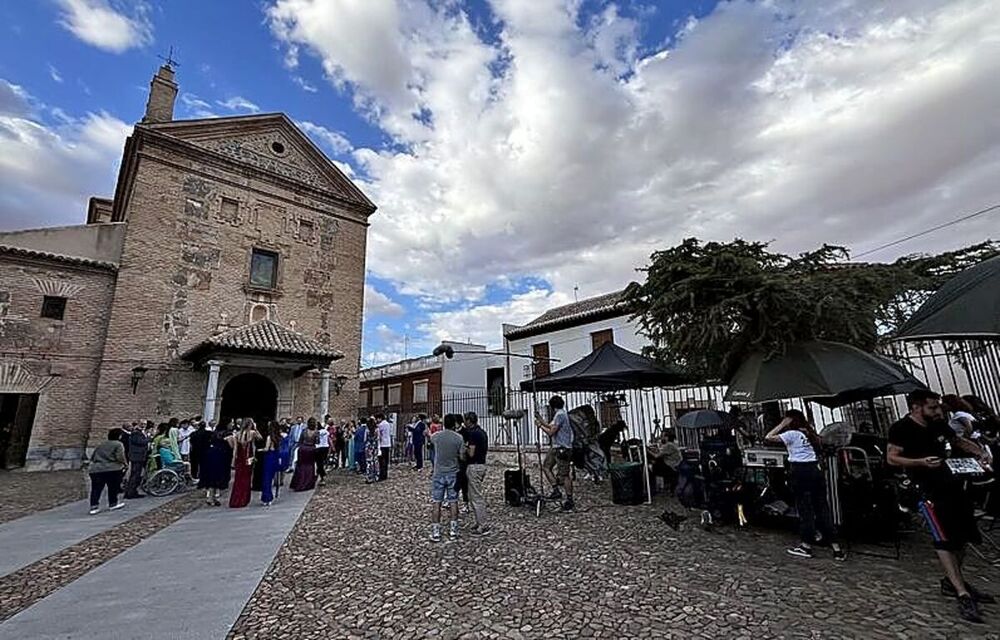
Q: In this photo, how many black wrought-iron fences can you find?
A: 1